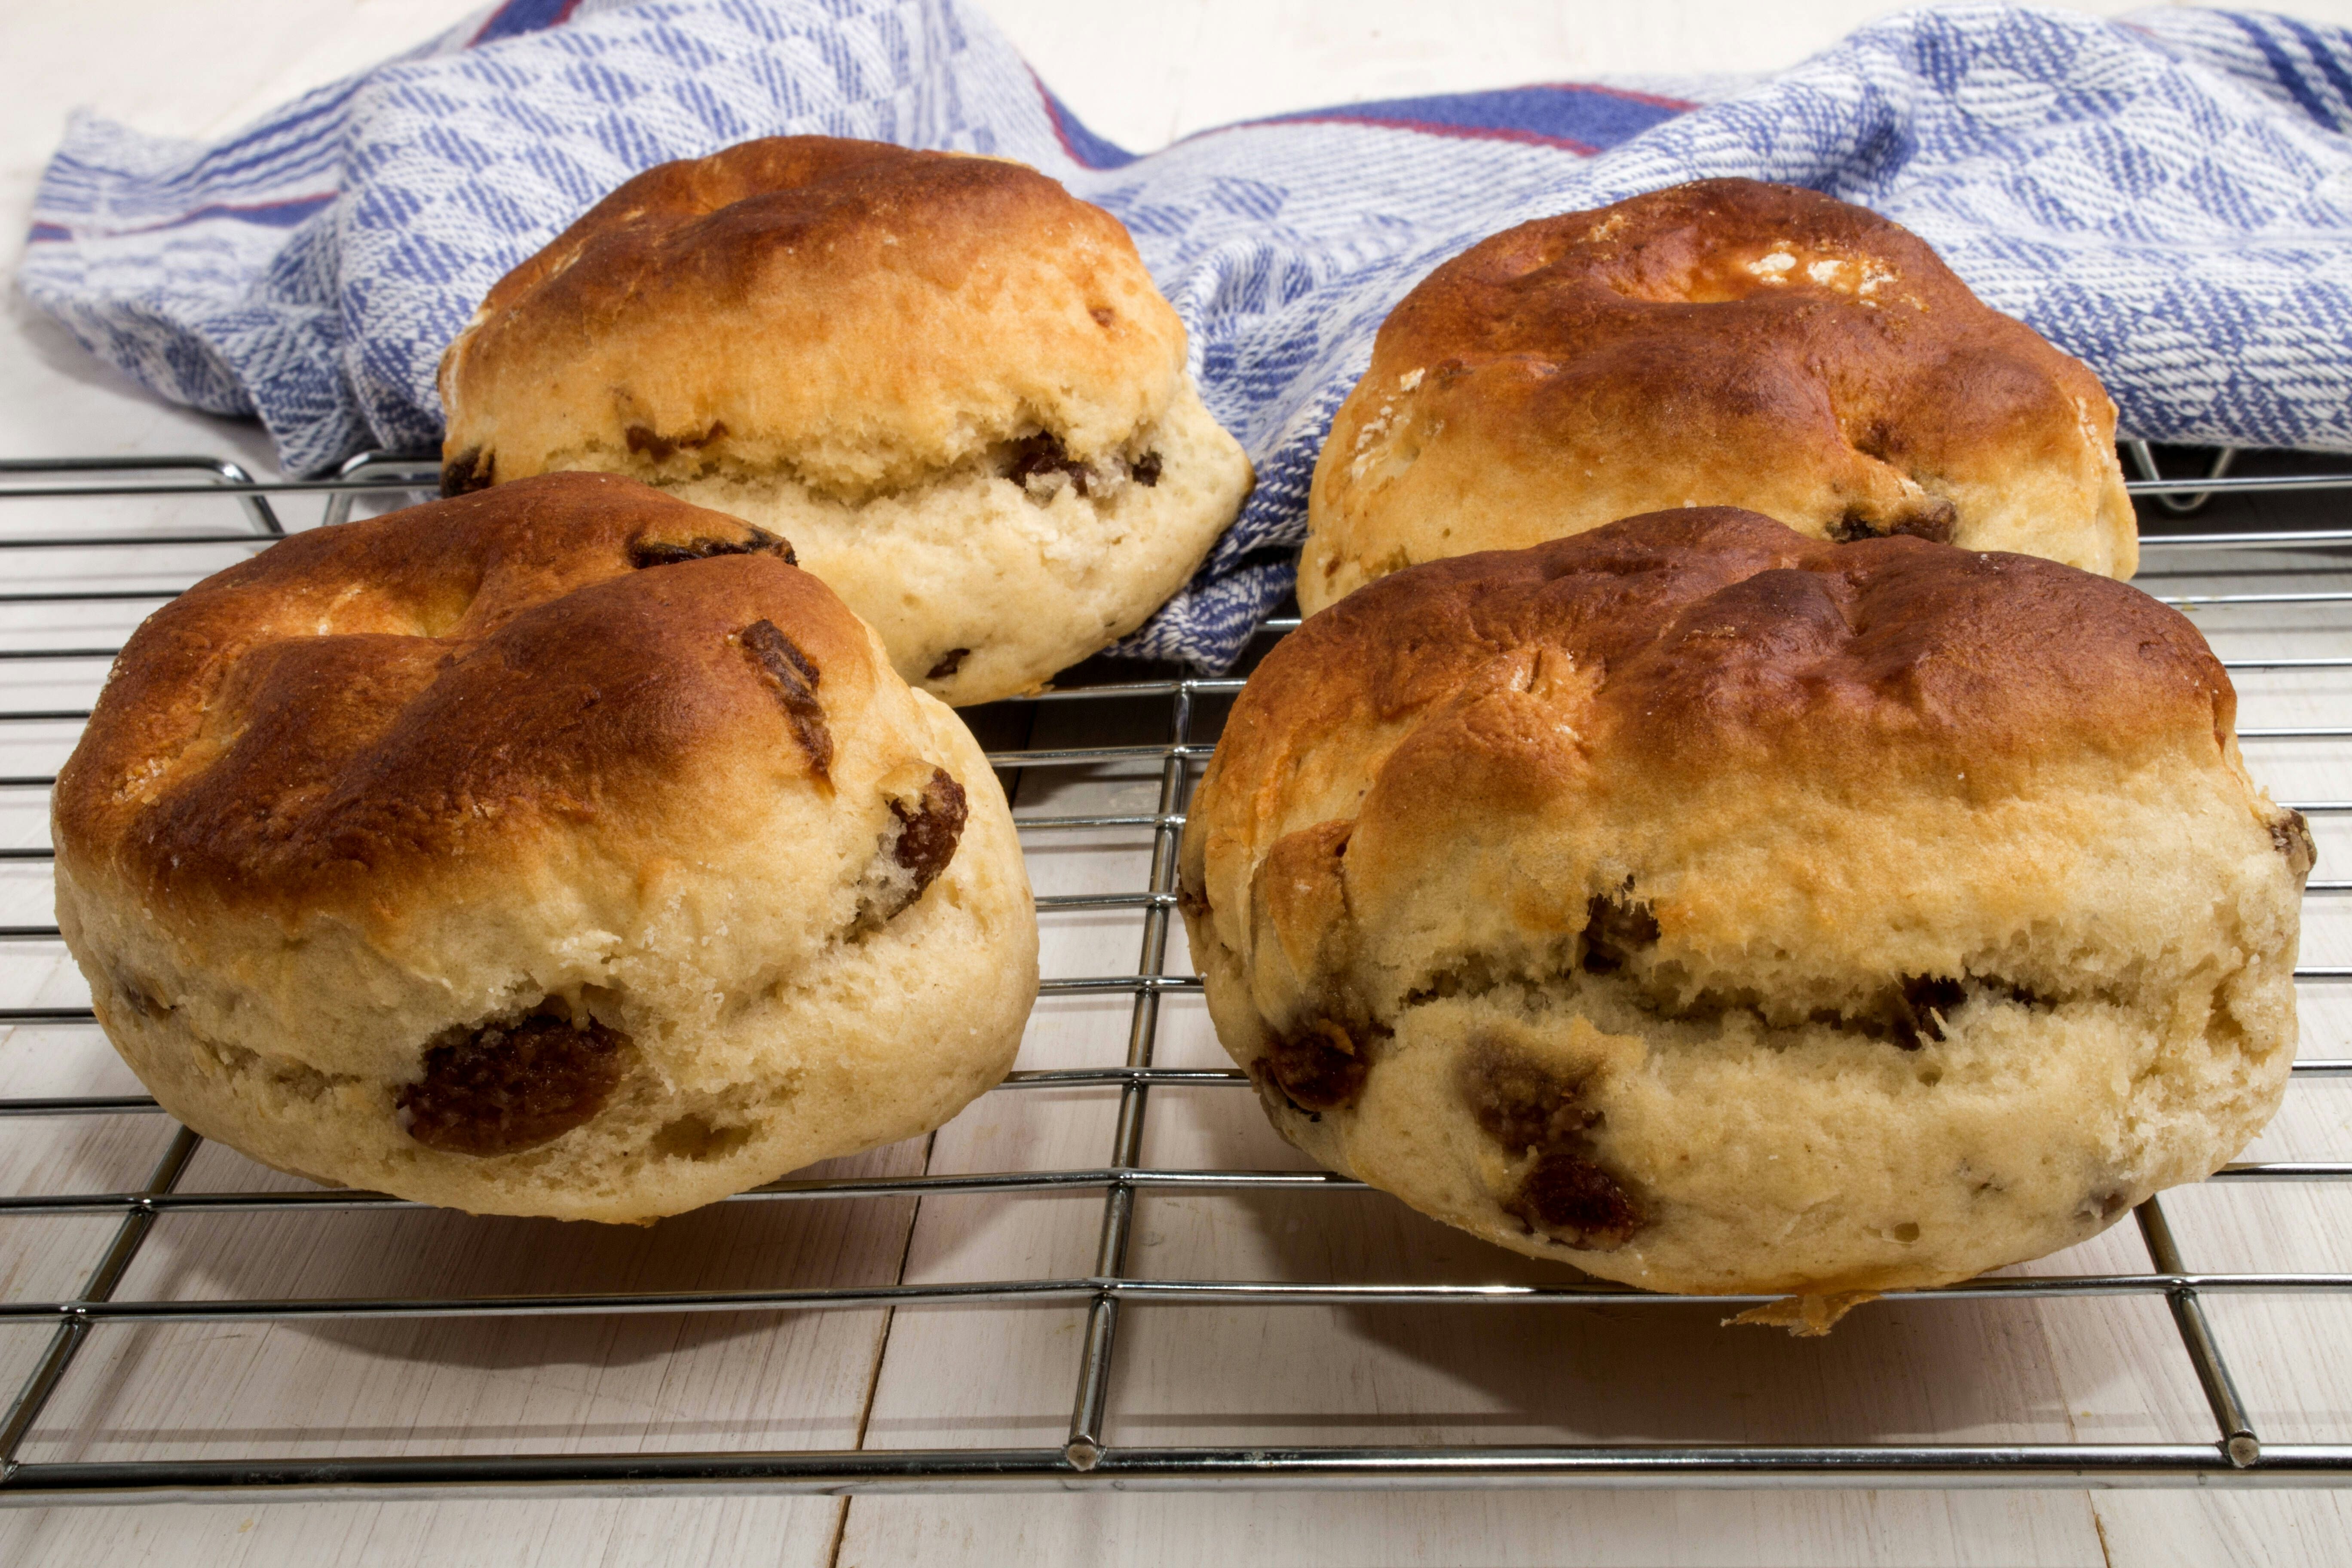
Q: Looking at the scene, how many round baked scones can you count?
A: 4